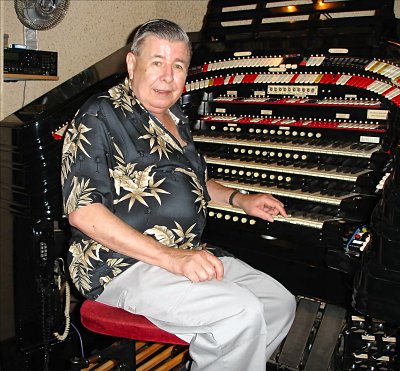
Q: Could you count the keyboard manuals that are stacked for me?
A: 4